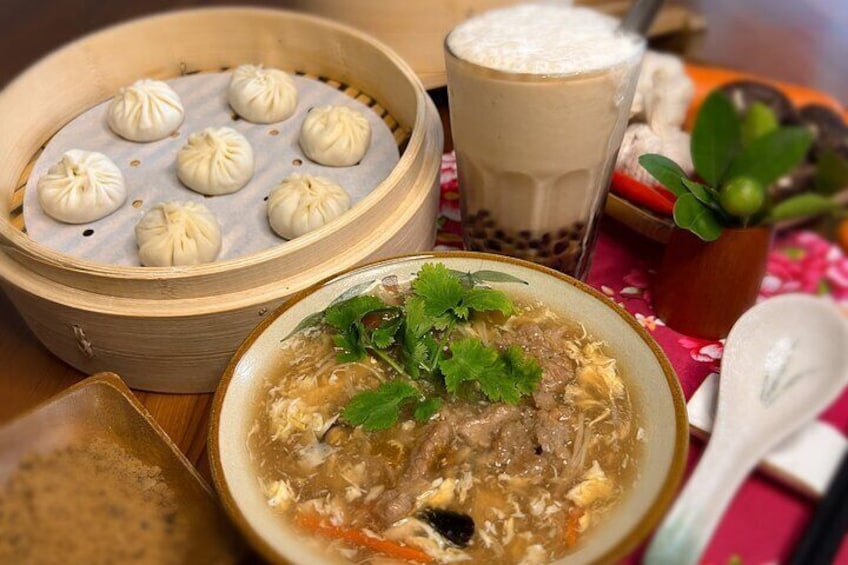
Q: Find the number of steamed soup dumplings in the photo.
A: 7